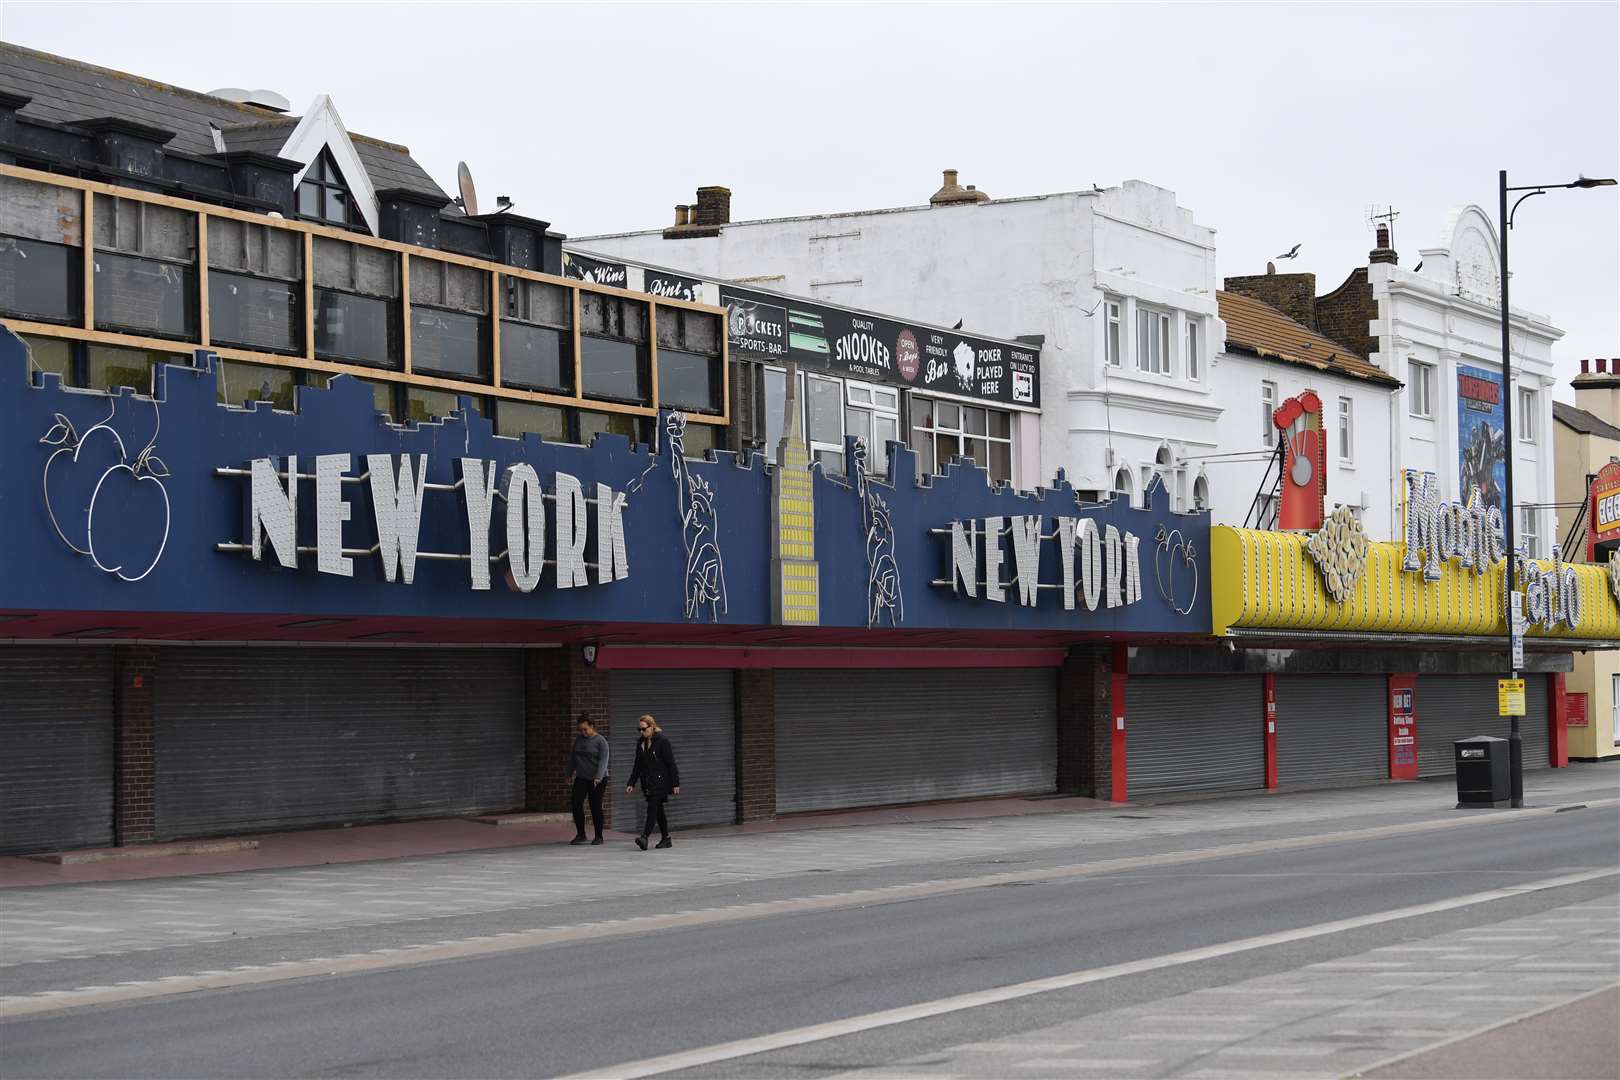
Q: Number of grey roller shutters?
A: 7